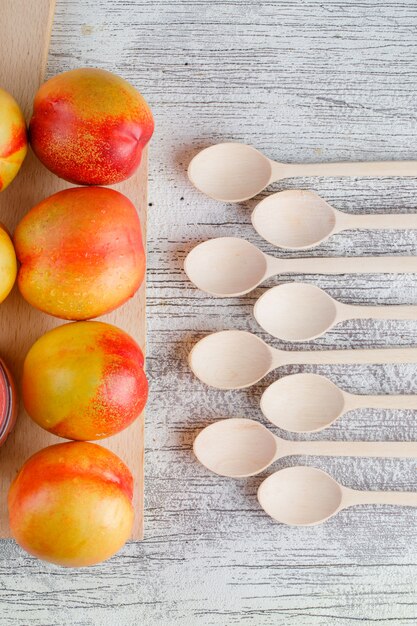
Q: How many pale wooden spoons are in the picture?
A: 8